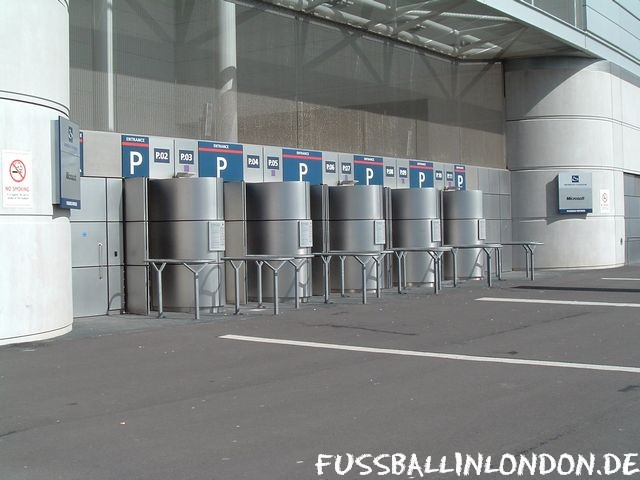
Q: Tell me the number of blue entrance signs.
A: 6